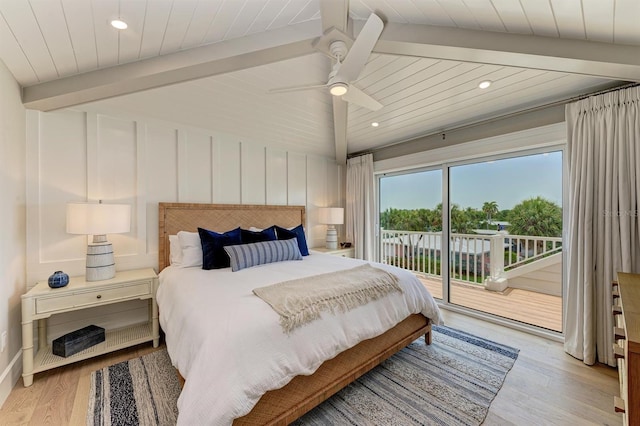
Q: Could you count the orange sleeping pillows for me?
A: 0